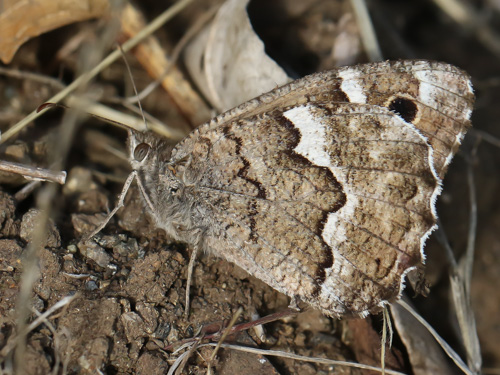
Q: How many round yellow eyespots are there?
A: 1